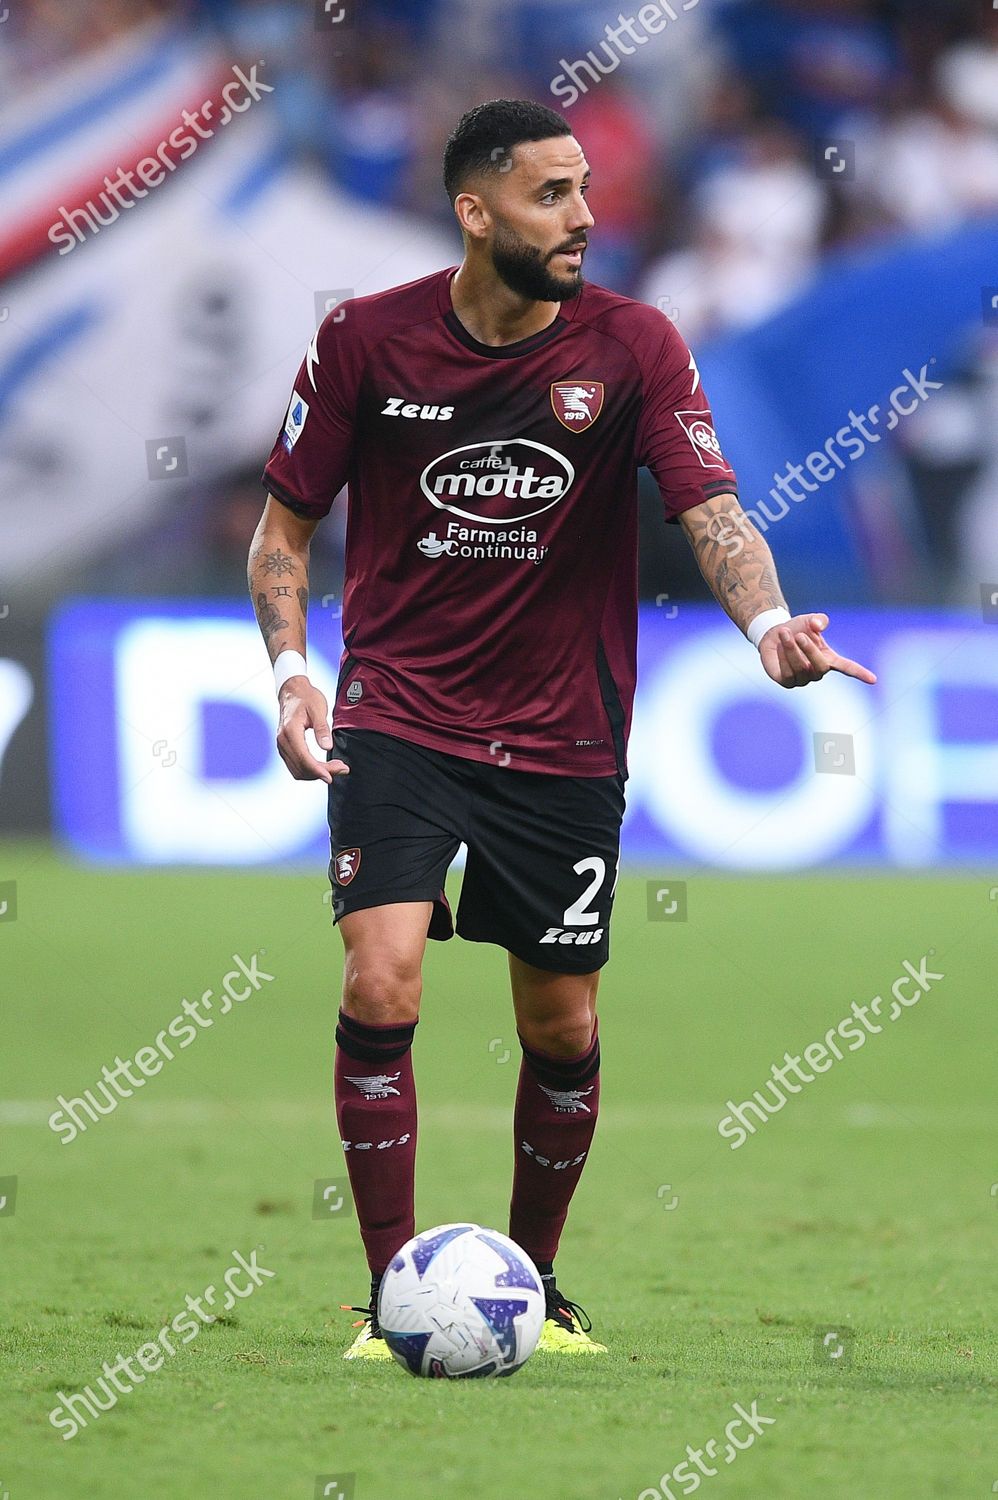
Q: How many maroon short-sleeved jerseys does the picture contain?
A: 1